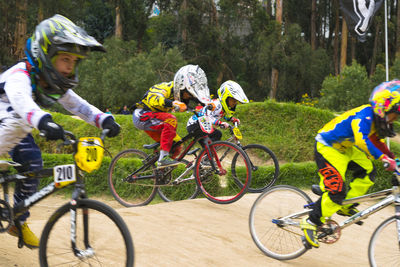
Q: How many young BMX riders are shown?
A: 4